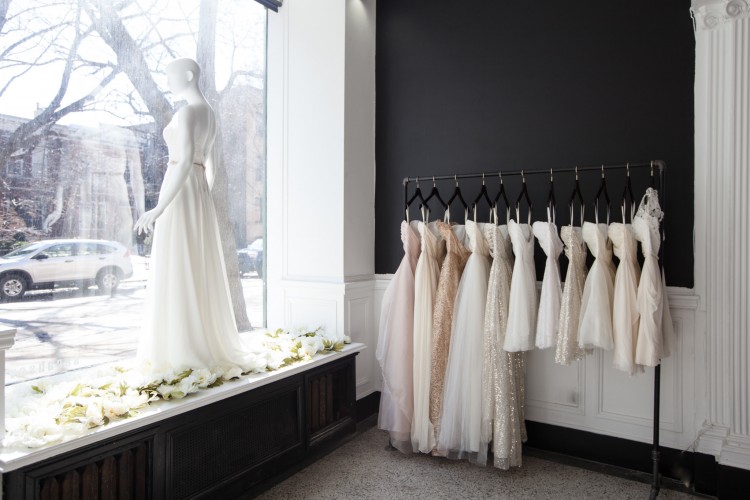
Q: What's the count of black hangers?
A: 11